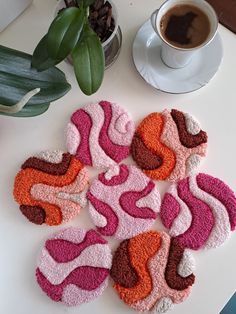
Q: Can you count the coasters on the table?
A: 7